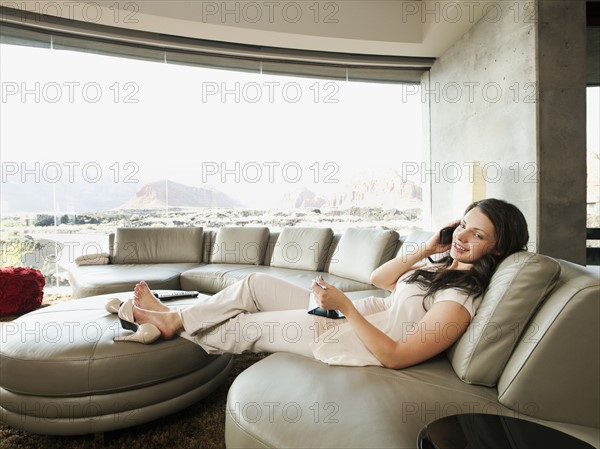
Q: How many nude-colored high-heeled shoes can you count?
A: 2